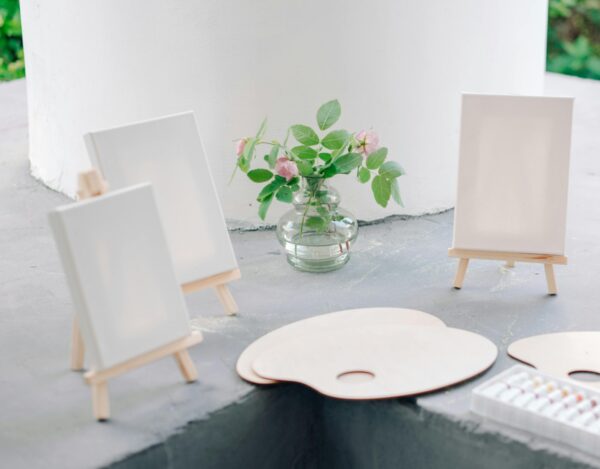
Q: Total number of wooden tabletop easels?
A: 3